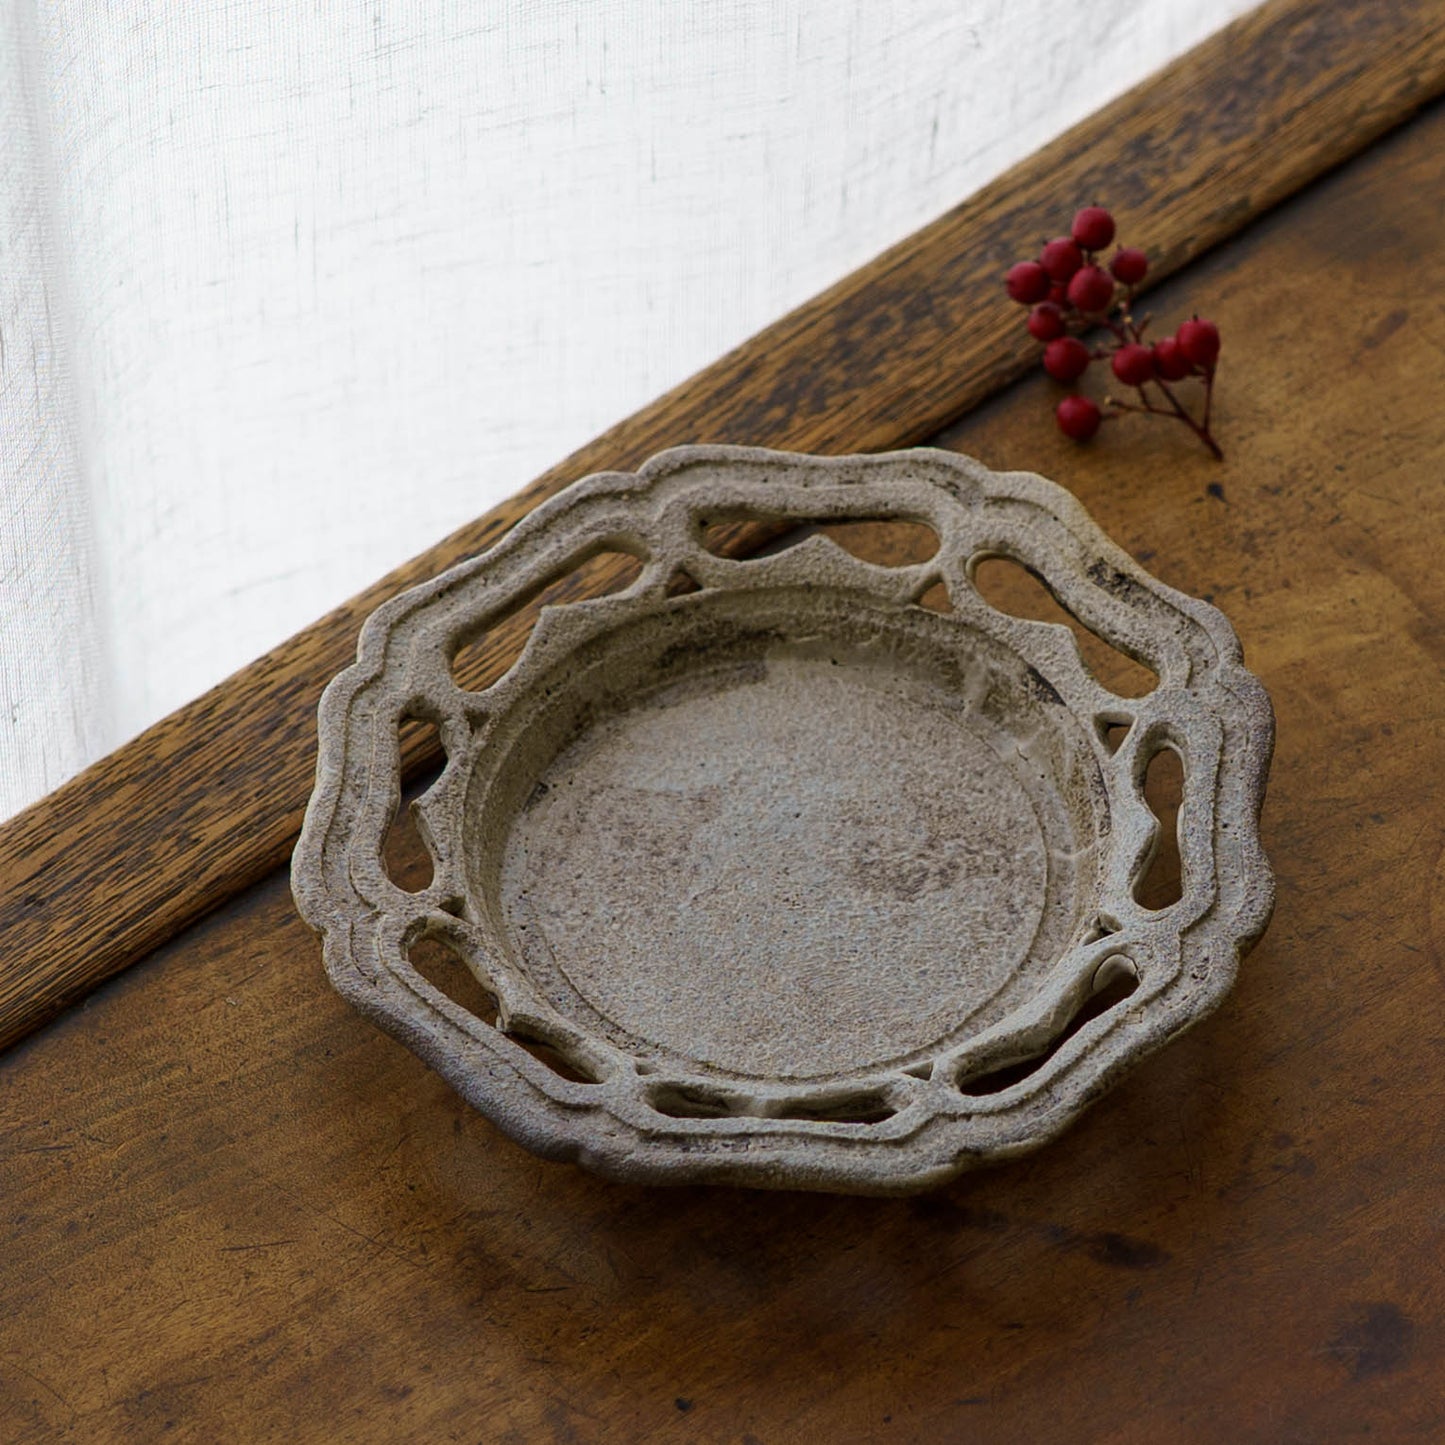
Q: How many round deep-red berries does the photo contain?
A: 12